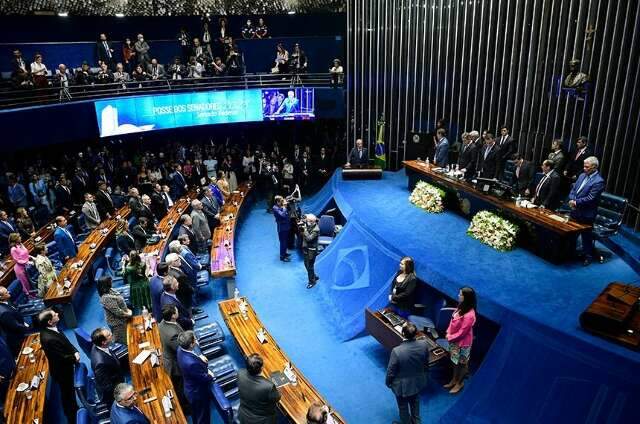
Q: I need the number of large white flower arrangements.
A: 2